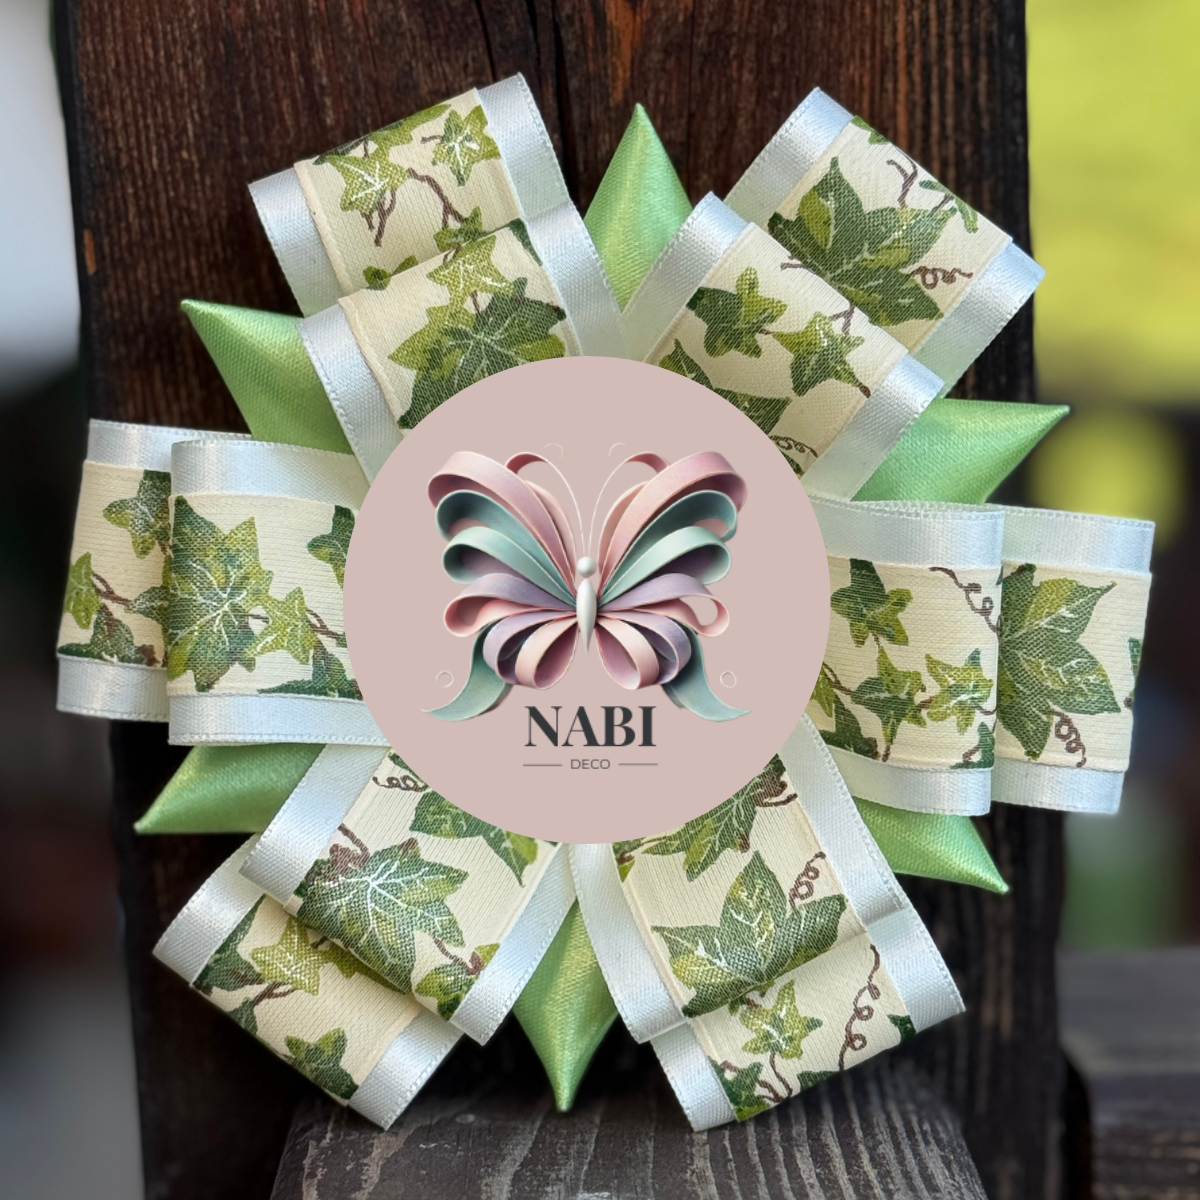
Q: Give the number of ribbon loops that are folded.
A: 12